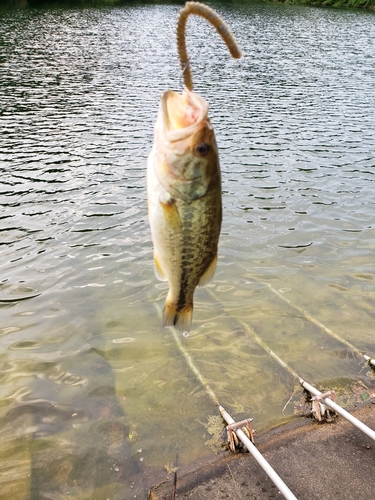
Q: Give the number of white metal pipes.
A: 3